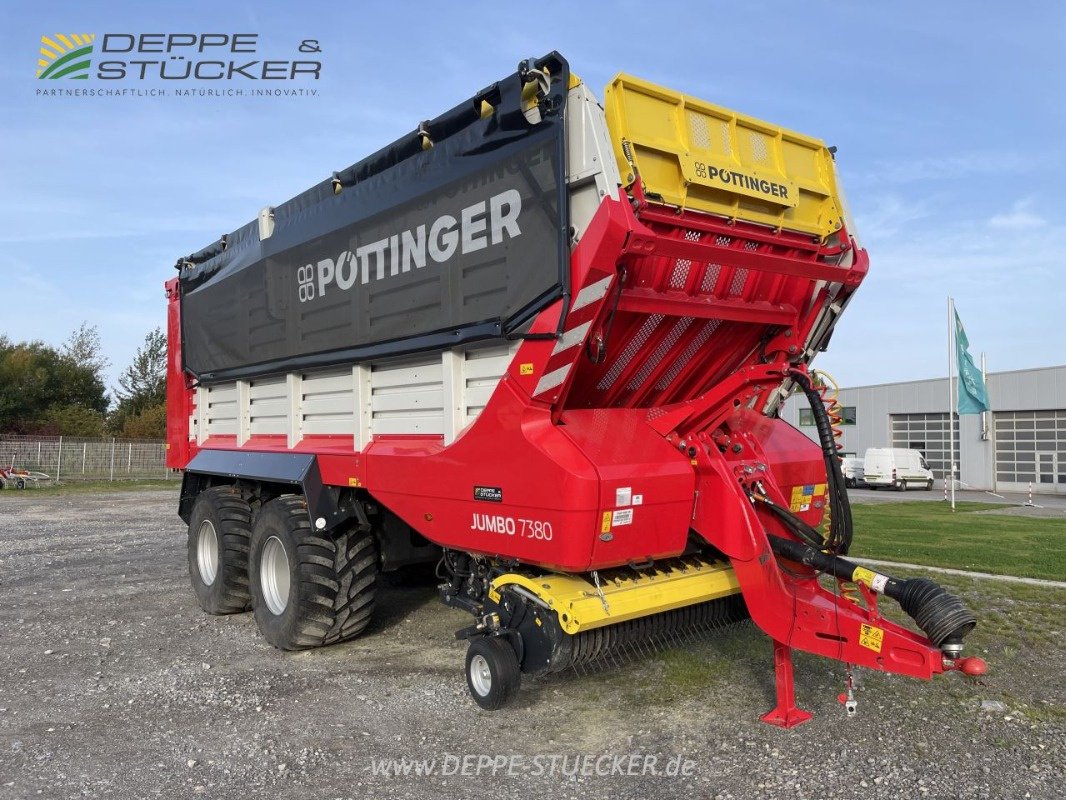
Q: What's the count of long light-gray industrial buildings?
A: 1